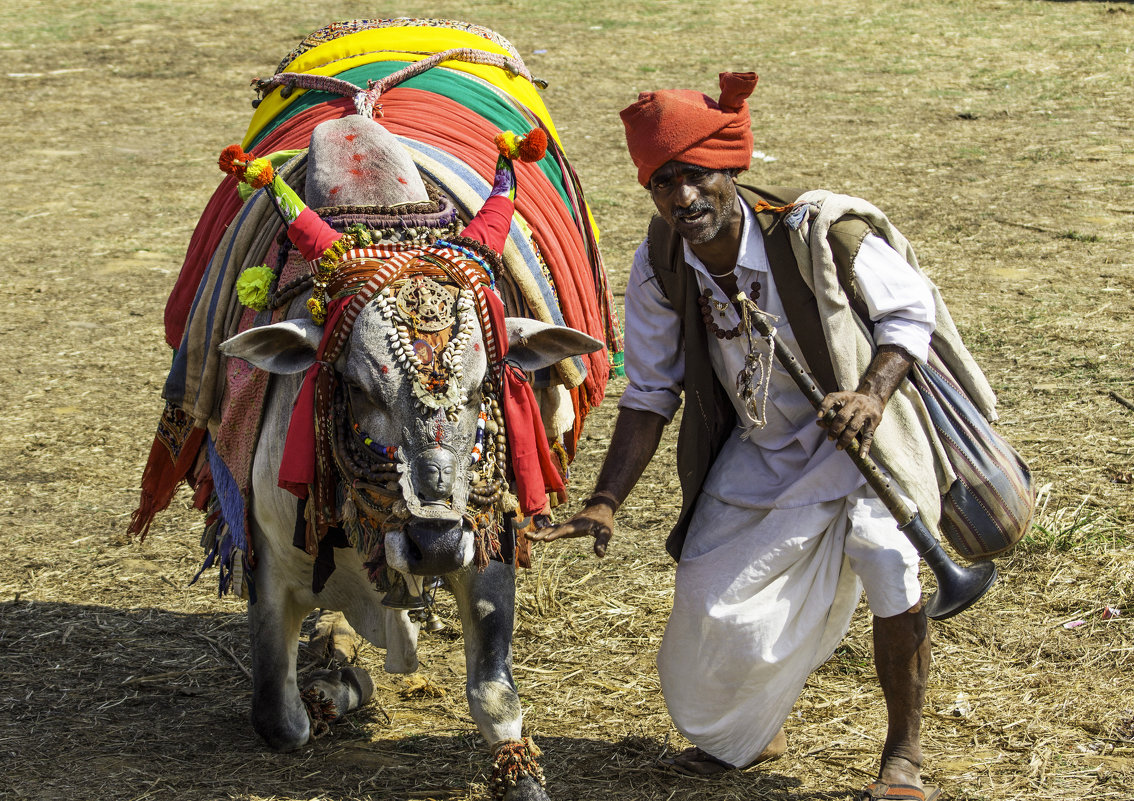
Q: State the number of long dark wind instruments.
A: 1